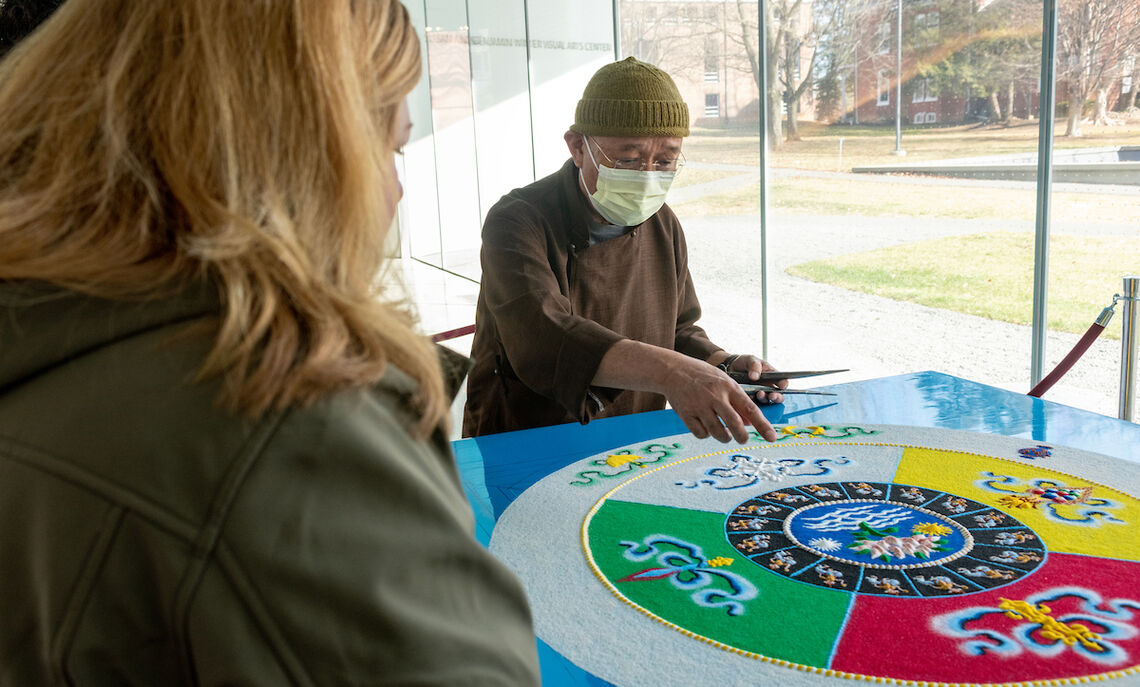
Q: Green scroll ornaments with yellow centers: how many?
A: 2